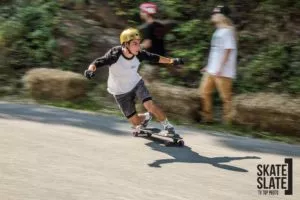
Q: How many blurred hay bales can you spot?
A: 3